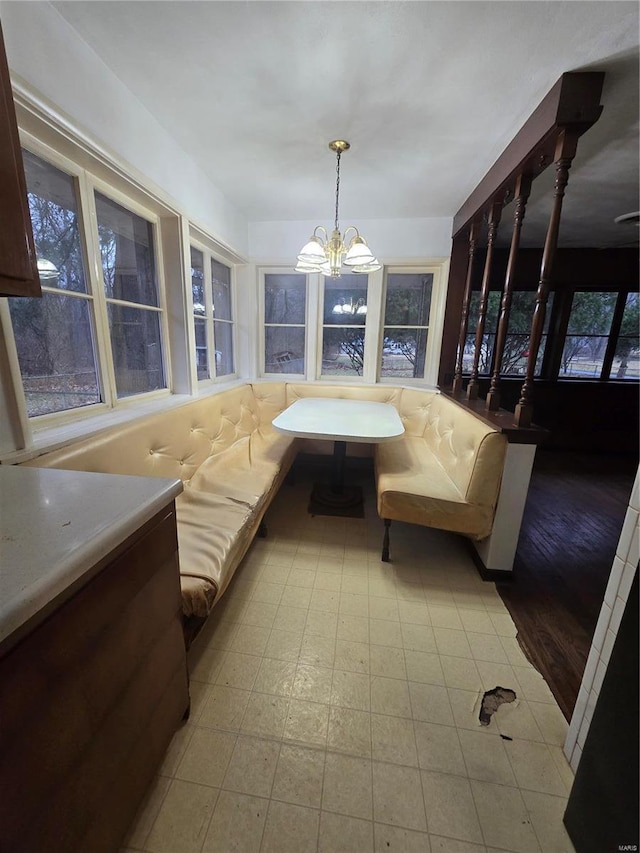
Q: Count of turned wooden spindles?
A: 4